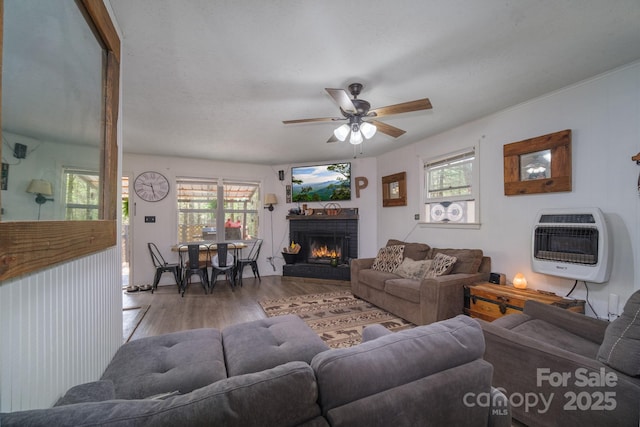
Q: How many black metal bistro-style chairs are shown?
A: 4